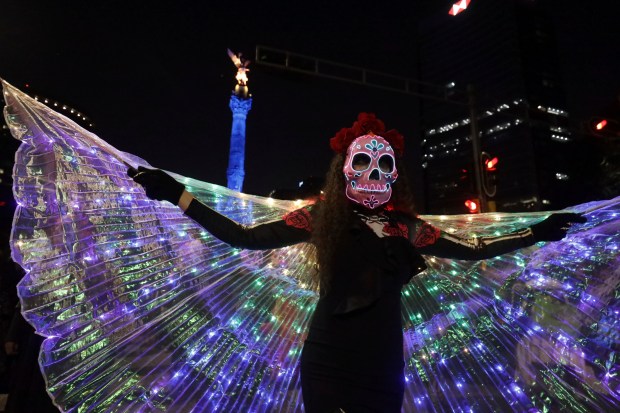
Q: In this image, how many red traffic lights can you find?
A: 3